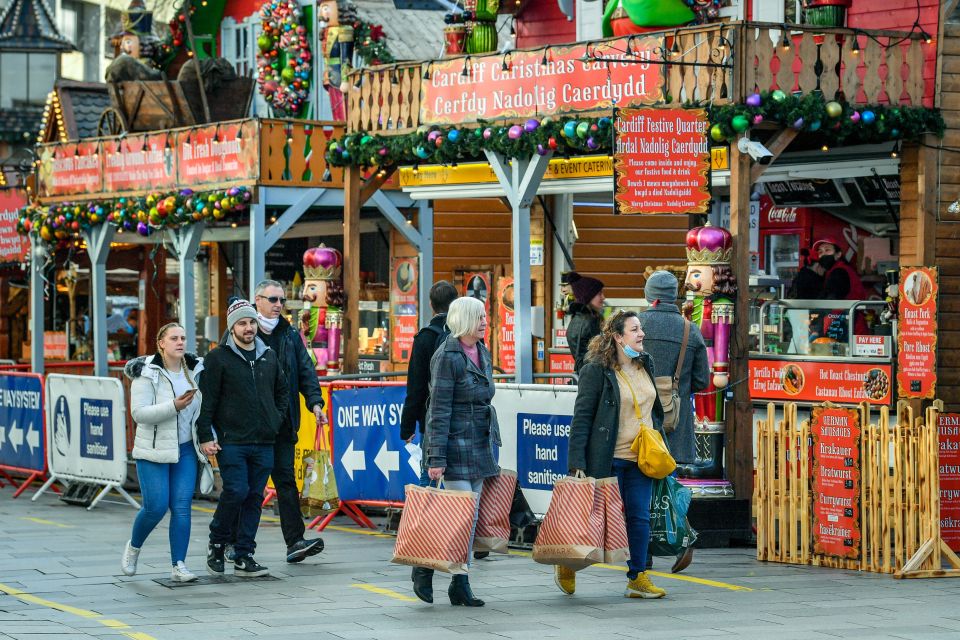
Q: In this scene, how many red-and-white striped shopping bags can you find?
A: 4